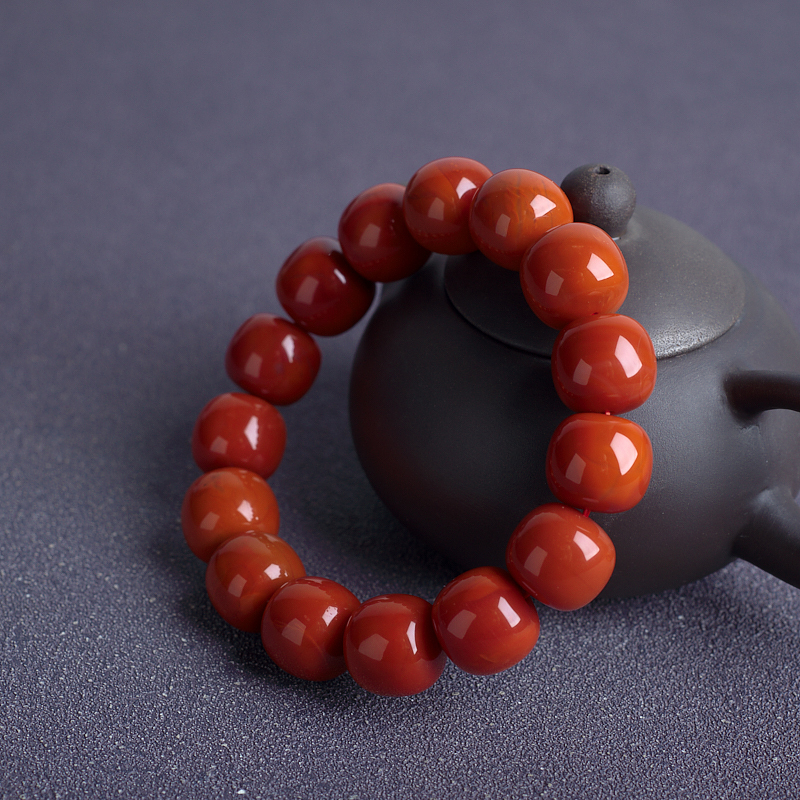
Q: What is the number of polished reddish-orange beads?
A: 15